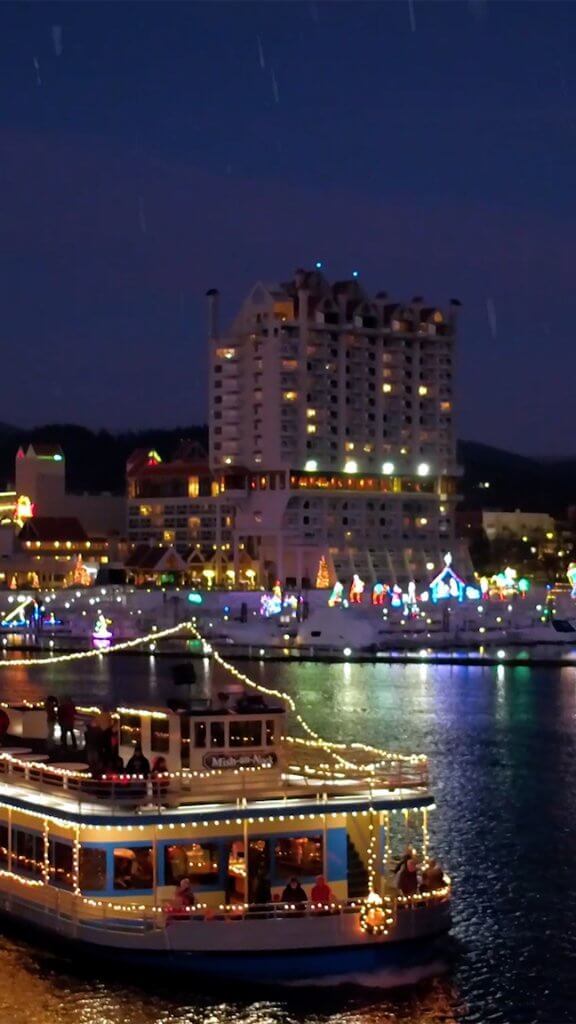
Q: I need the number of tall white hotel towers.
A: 1